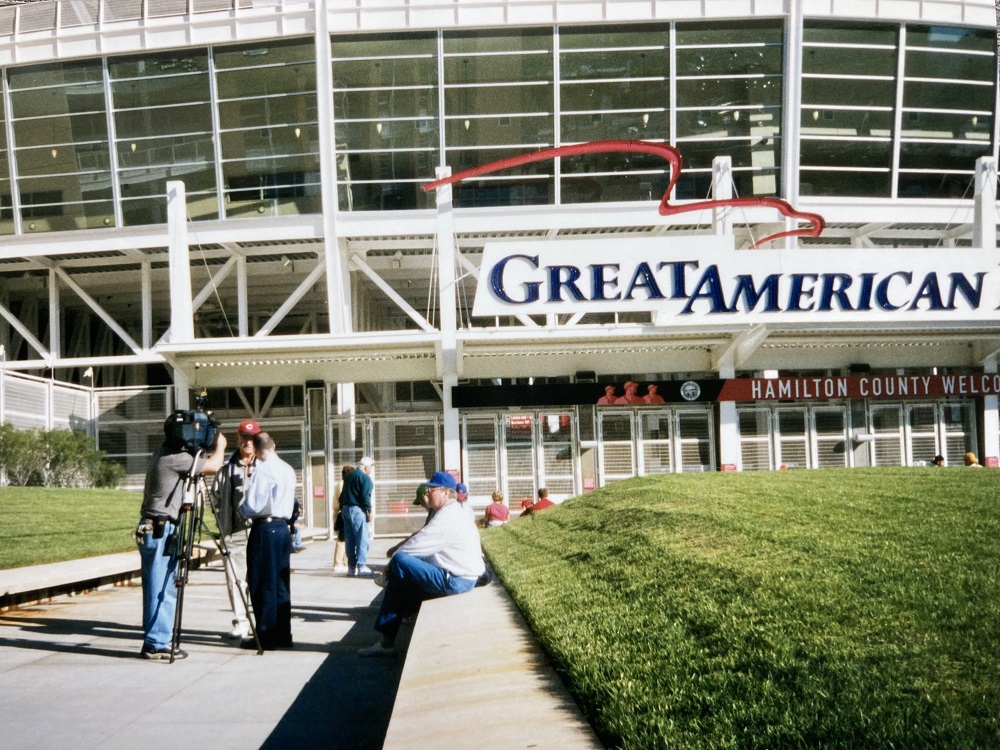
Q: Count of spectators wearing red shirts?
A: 2